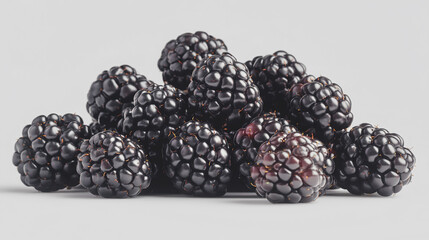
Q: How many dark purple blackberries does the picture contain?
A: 12